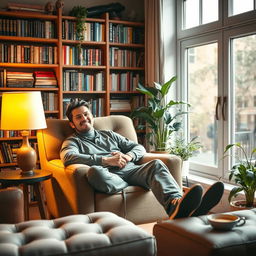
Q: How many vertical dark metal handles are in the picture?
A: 2